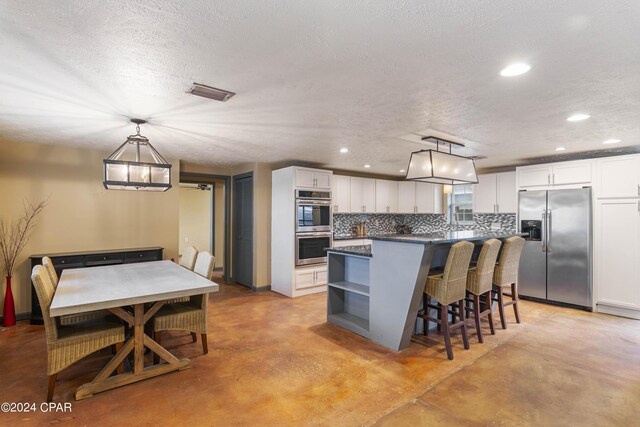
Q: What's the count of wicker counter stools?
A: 3